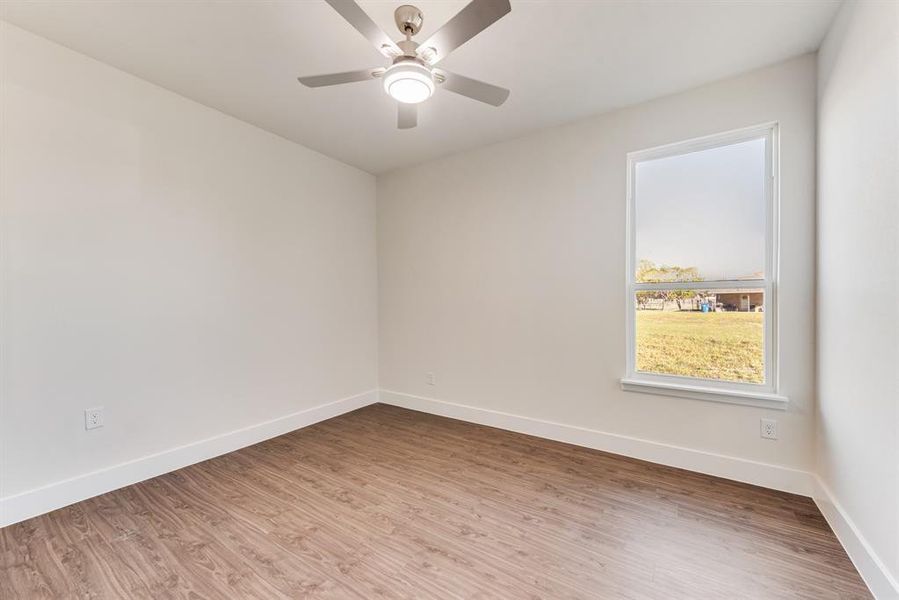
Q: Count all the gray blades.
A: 5